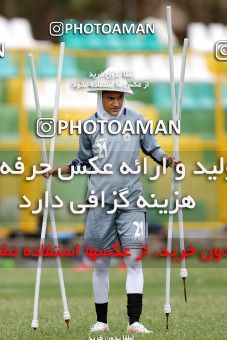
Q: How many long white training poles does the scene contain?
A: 4